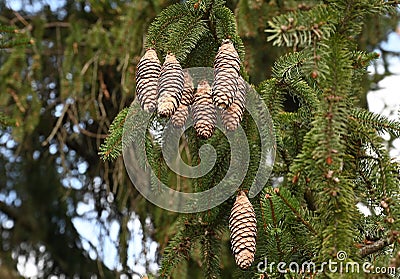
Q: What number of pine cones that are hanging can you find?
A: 7